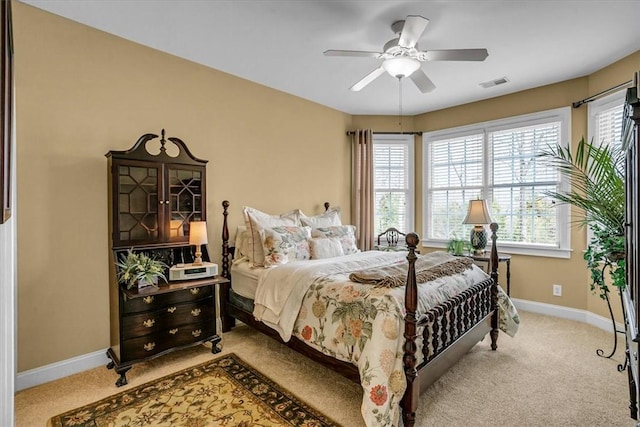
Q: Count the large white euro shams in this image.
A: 2